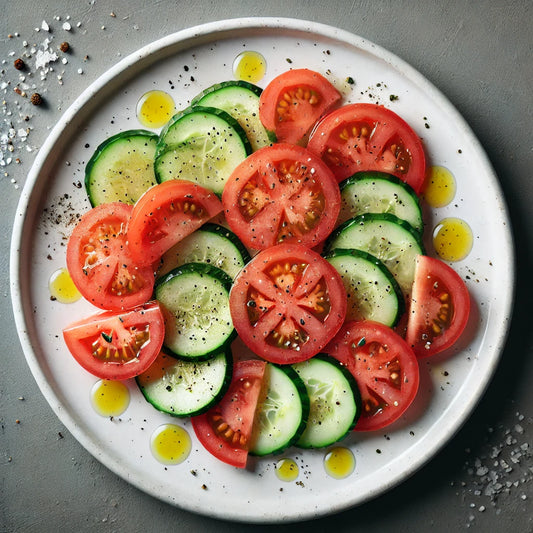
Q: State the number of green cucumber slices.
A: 11